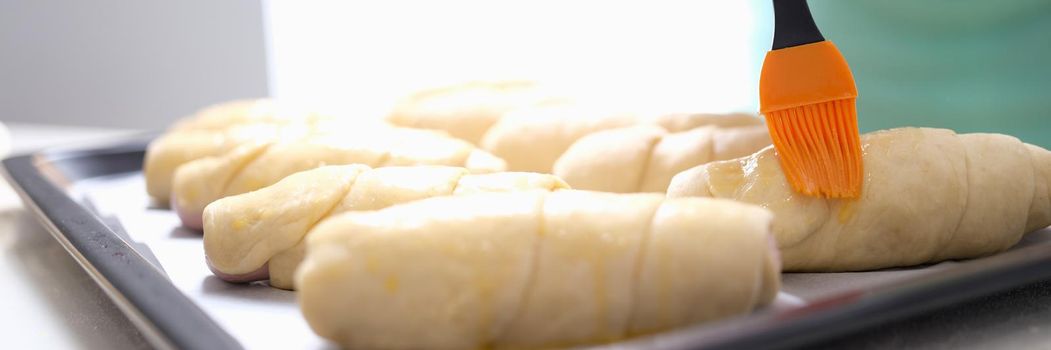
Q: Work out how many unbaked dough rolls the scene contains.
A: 9